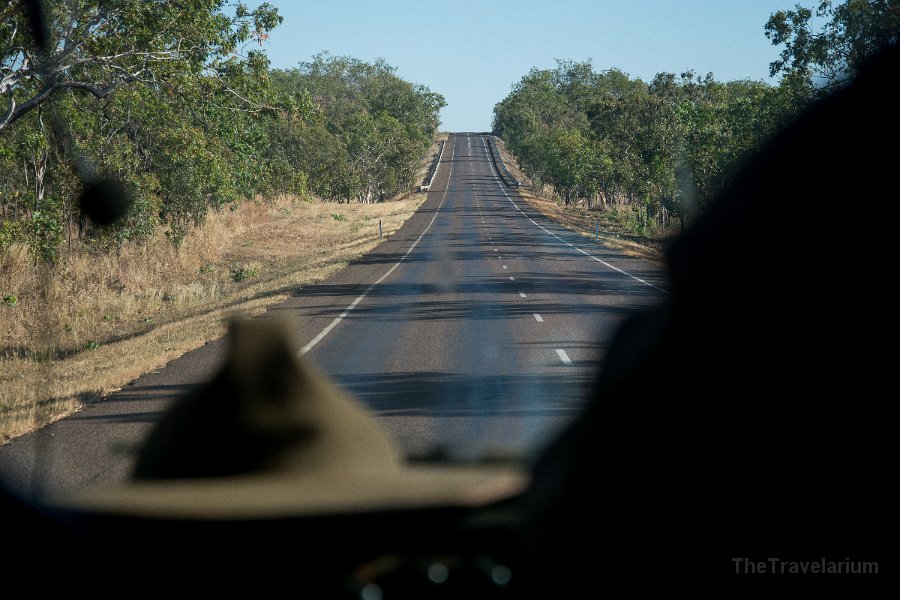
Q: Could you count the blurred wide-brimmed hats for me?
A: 1